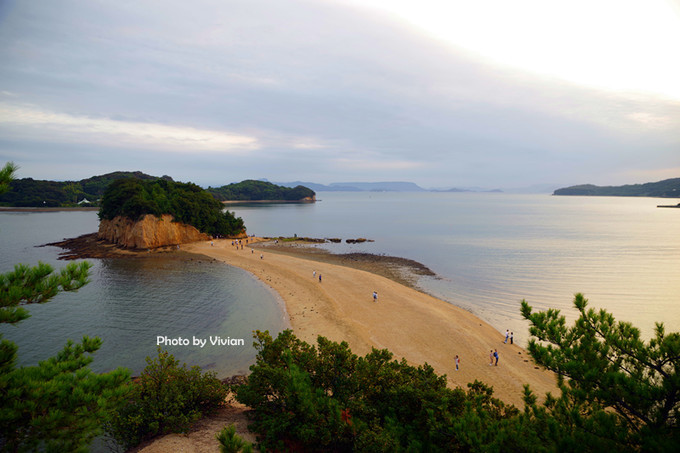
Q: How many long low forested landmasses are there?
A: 3